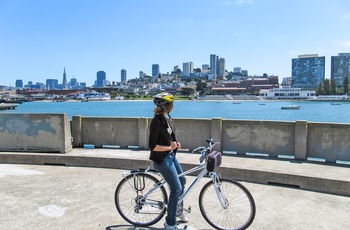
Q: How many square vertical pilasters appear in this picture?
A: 4